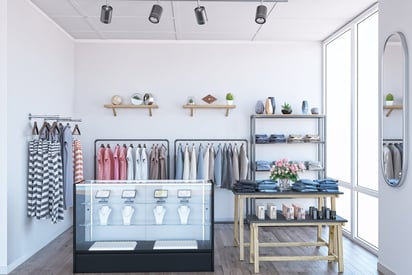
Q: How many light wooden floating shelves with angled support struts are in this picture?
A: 2